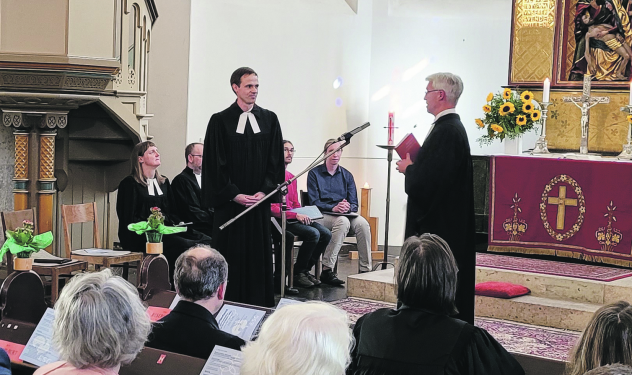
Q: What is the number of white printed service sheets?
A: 5